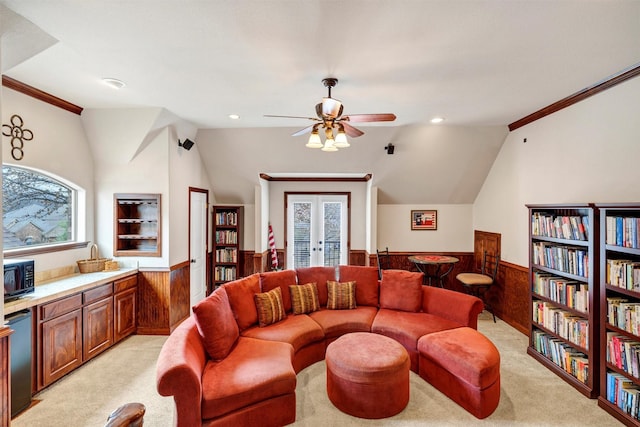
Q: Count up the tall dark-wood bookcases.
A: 3